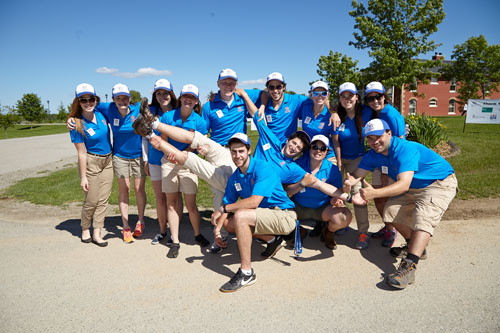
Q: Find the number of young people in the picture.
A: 13